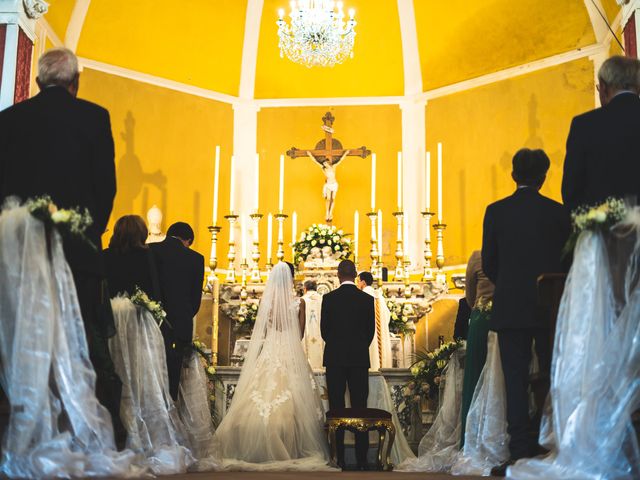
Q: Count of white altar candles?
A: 14